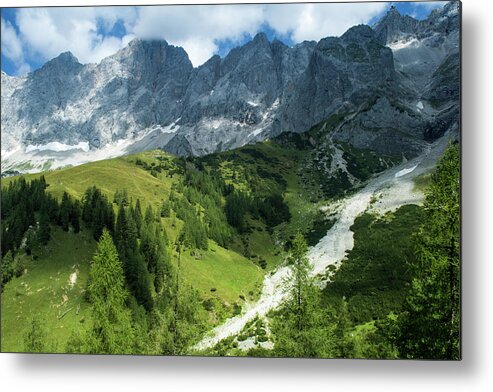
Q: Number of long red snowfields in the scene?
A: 0